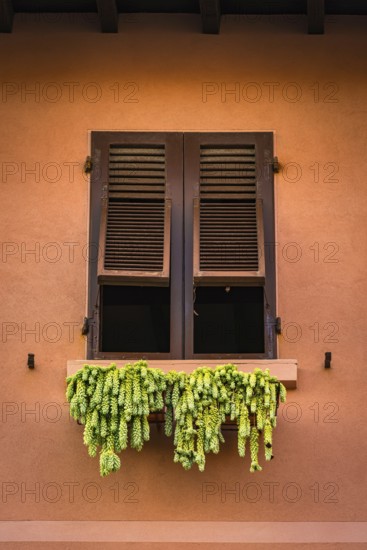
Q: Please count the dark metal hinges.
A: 4